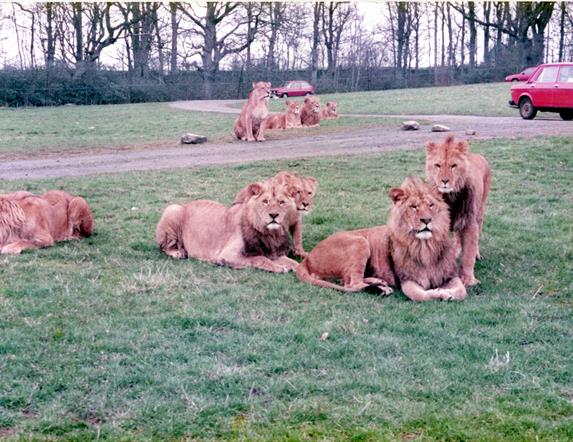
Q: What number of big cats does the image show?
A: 9